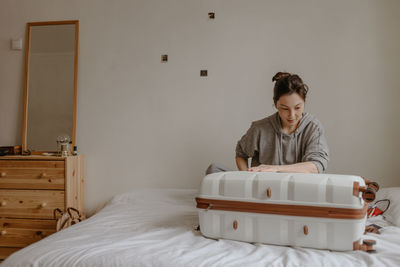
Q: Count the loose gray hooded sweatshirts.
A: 1